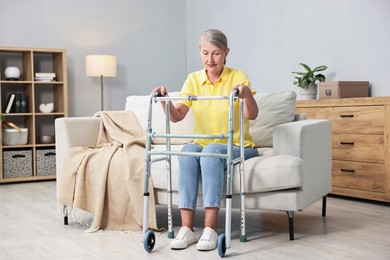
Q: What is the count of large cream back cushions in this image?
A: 2